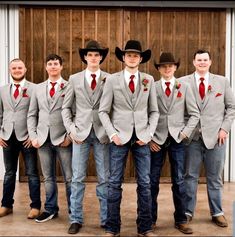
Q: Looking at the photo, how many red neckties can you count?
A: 6